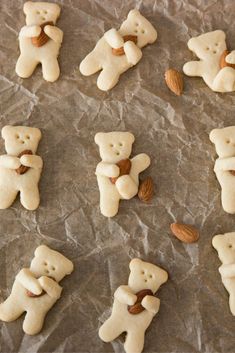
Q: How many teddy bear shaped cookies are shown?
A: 9